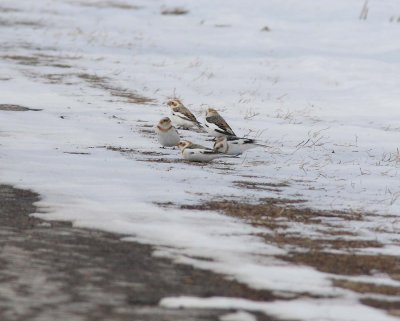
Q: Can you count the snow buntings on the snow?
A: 5